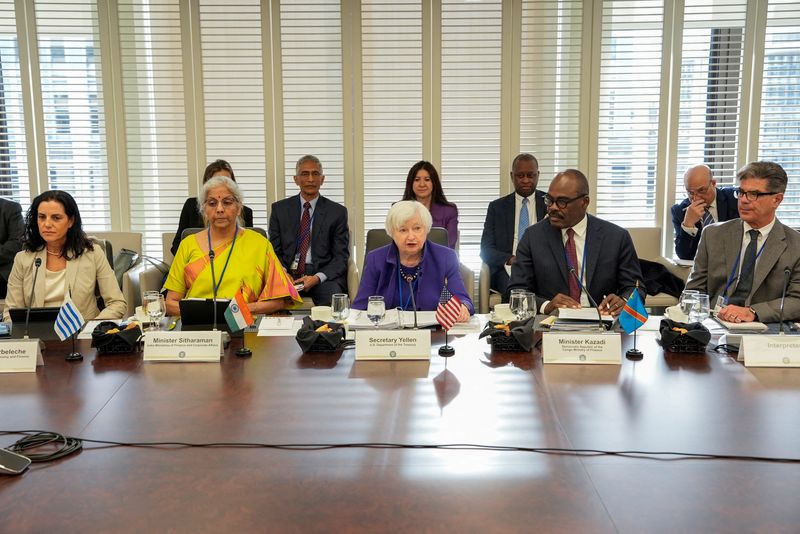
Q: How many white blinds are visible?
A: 11